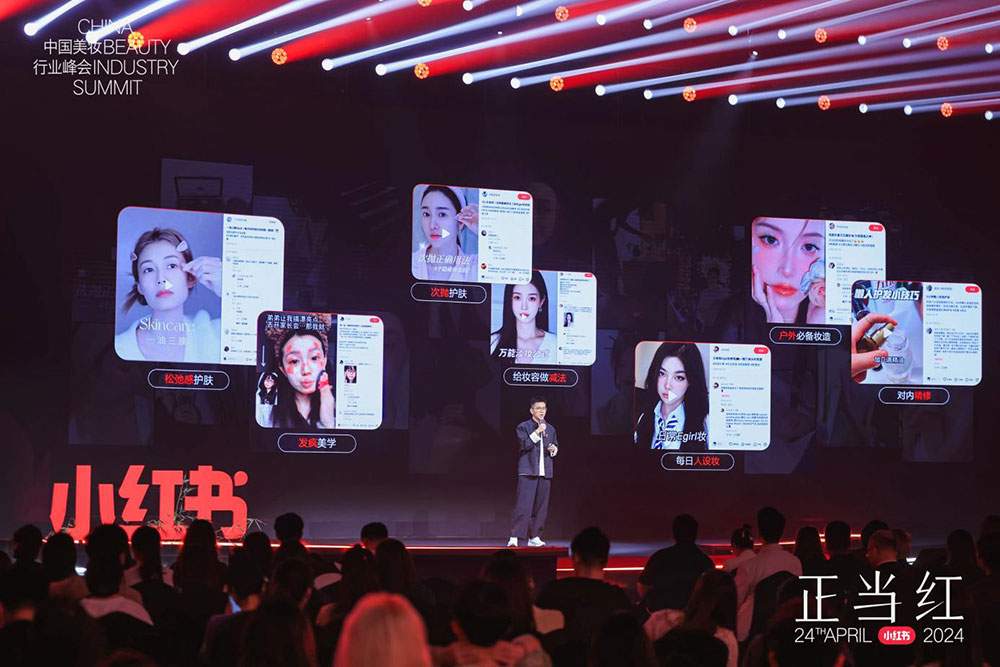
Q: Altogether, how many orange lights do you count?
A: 12